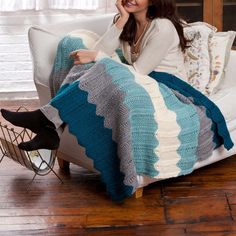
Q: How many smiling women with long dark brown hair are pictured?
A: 1